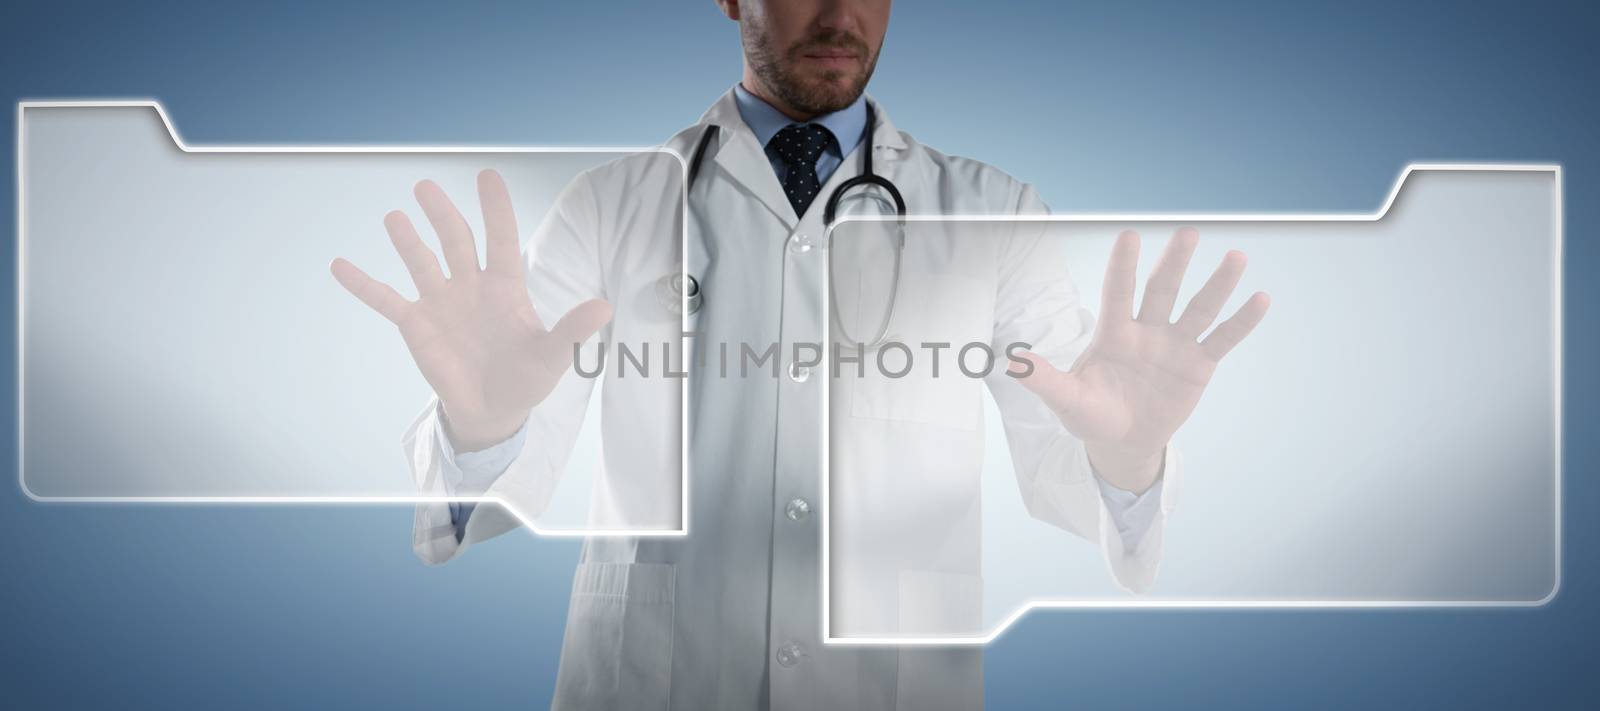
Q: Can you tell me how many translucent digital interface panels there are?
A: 2